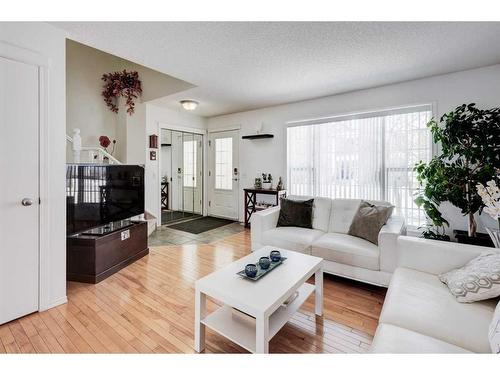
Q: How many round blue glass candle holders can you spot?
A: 3